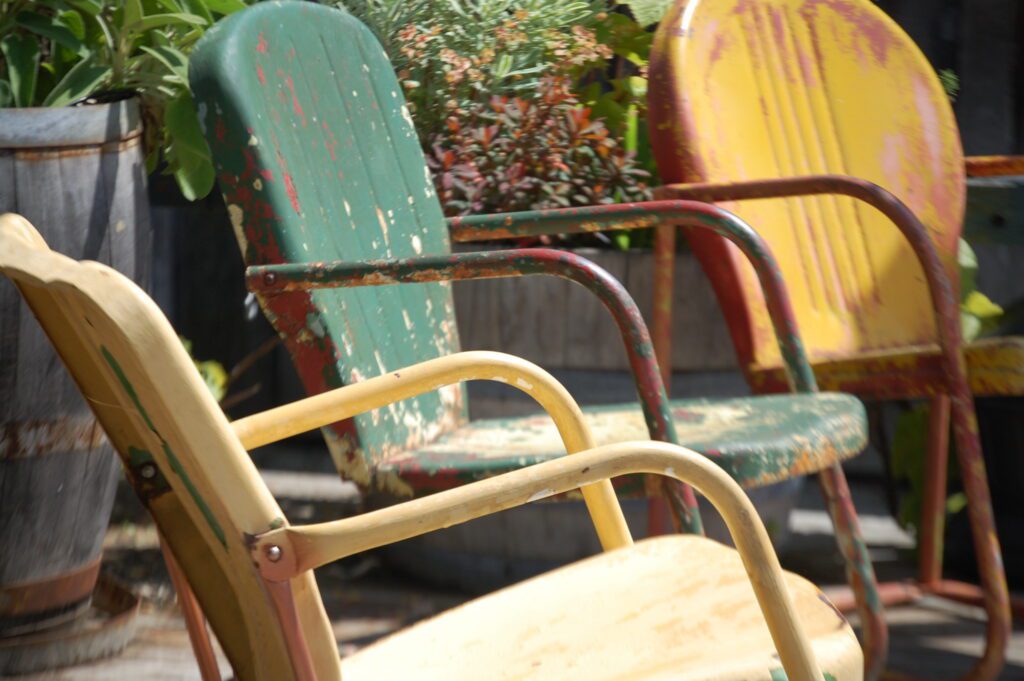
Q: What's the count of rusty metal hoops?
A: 3